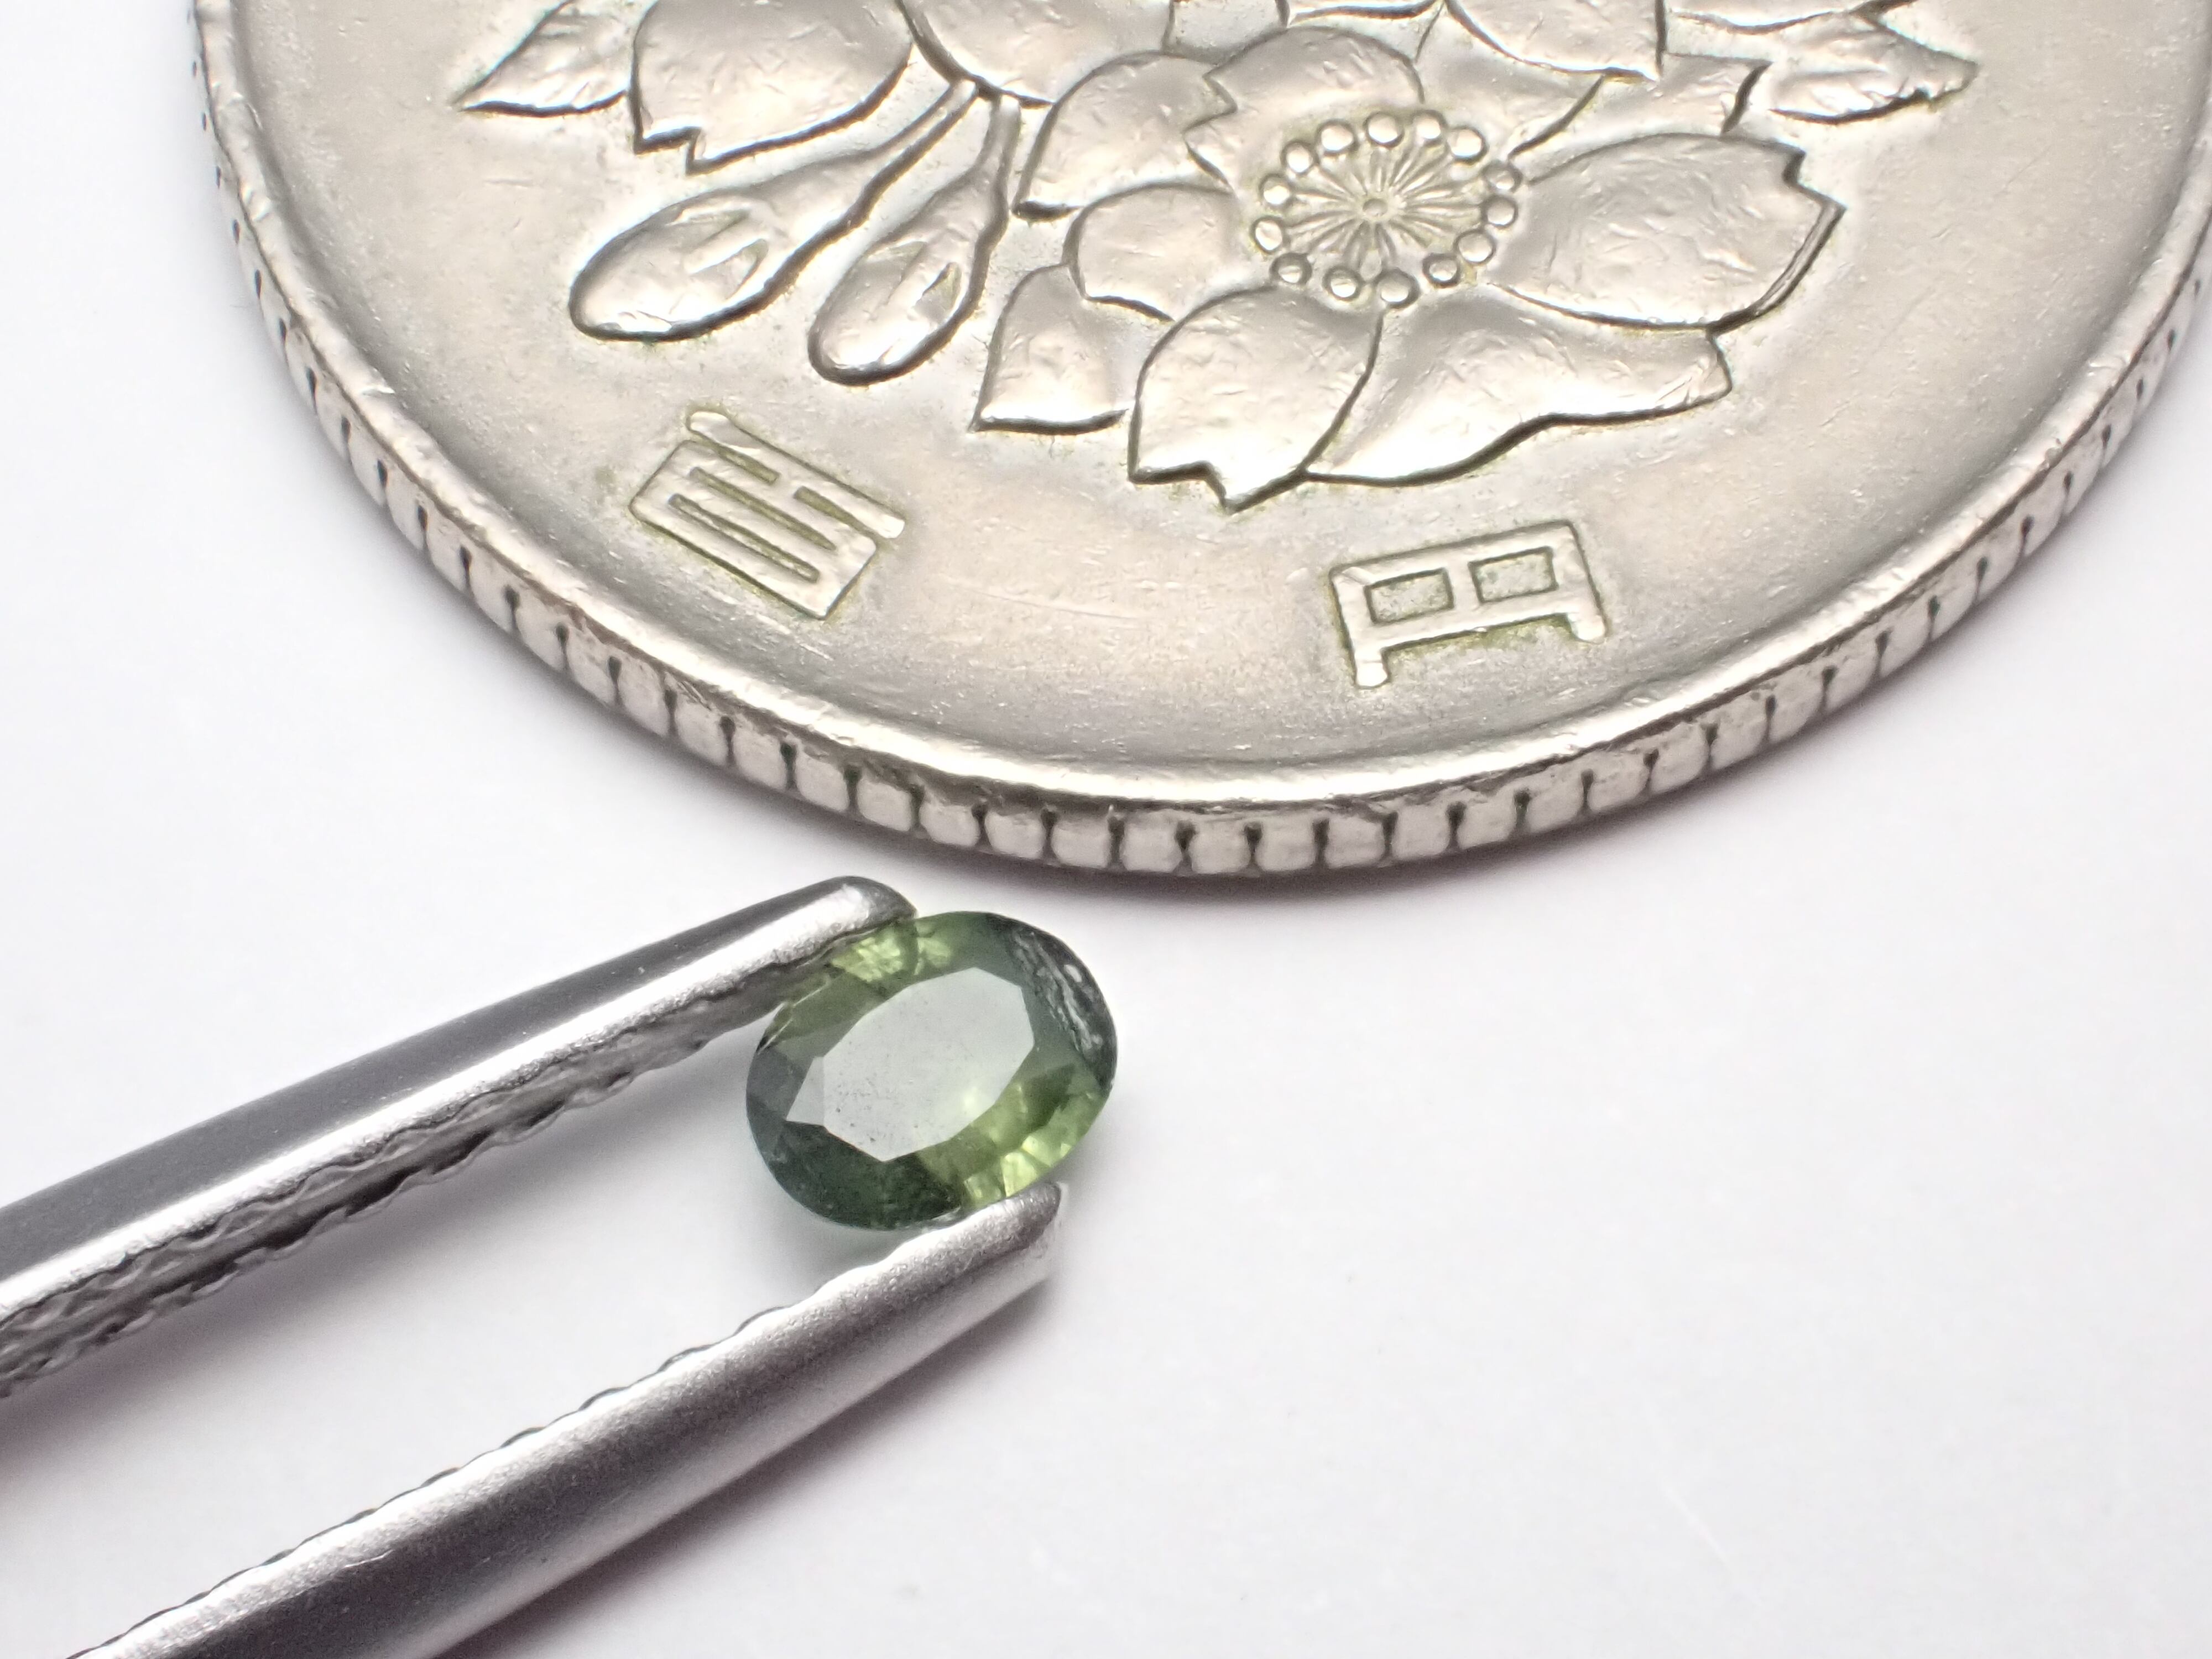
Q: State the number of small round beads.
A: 14